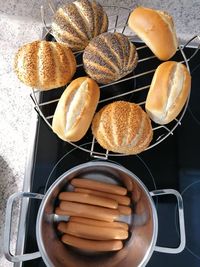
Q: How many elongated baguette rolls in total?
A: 3